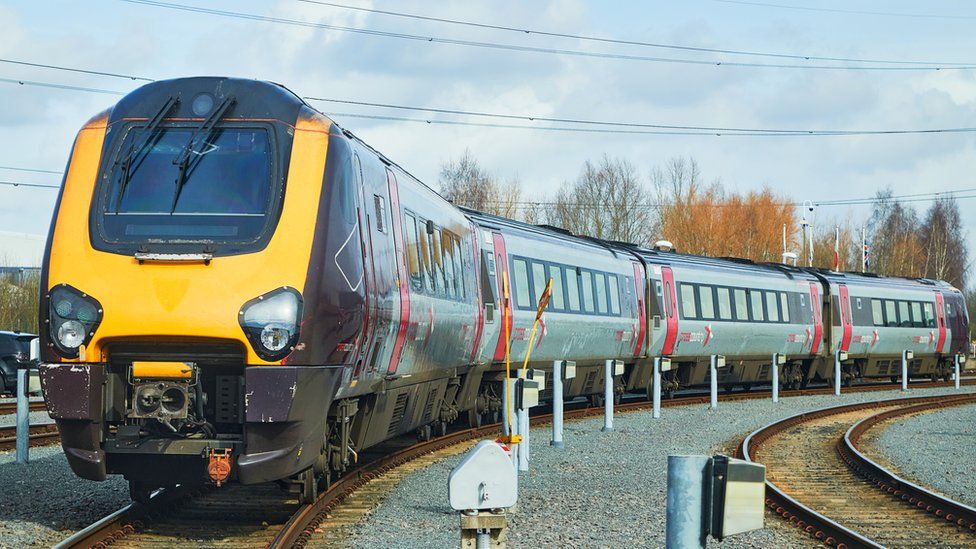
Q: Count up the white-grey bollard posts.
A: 12